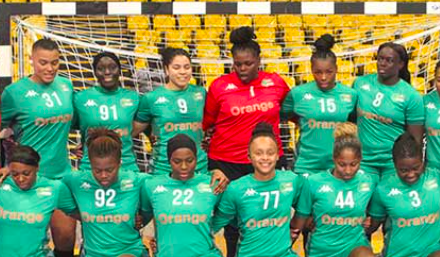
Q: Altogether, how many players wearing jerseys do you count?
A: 13